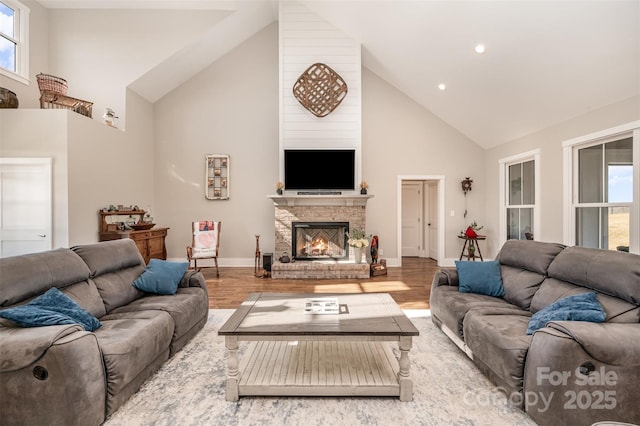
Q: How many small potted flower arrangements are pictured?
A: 2